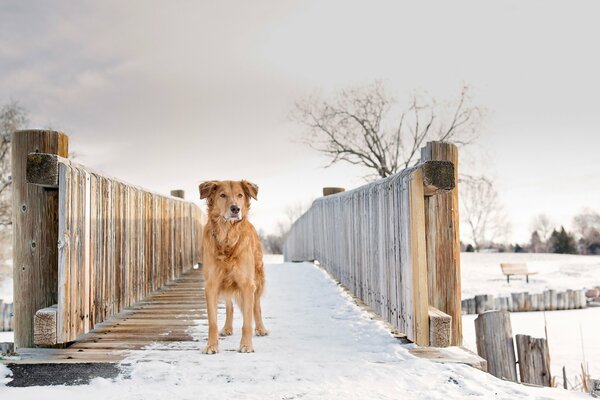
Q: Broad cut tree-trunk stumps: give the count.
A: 2